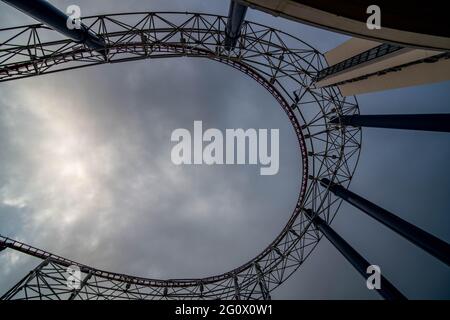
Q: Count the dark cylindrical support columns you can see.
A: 5